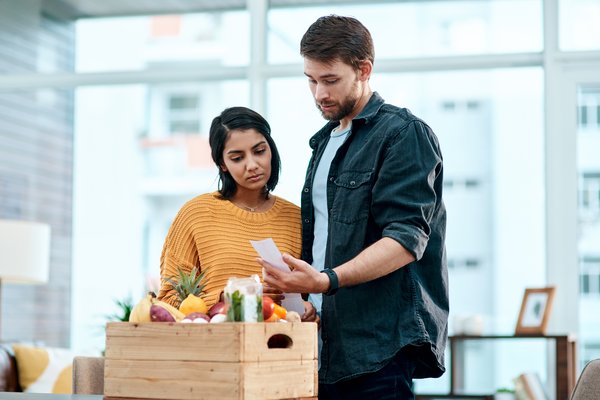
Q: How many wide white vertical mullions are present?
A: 2